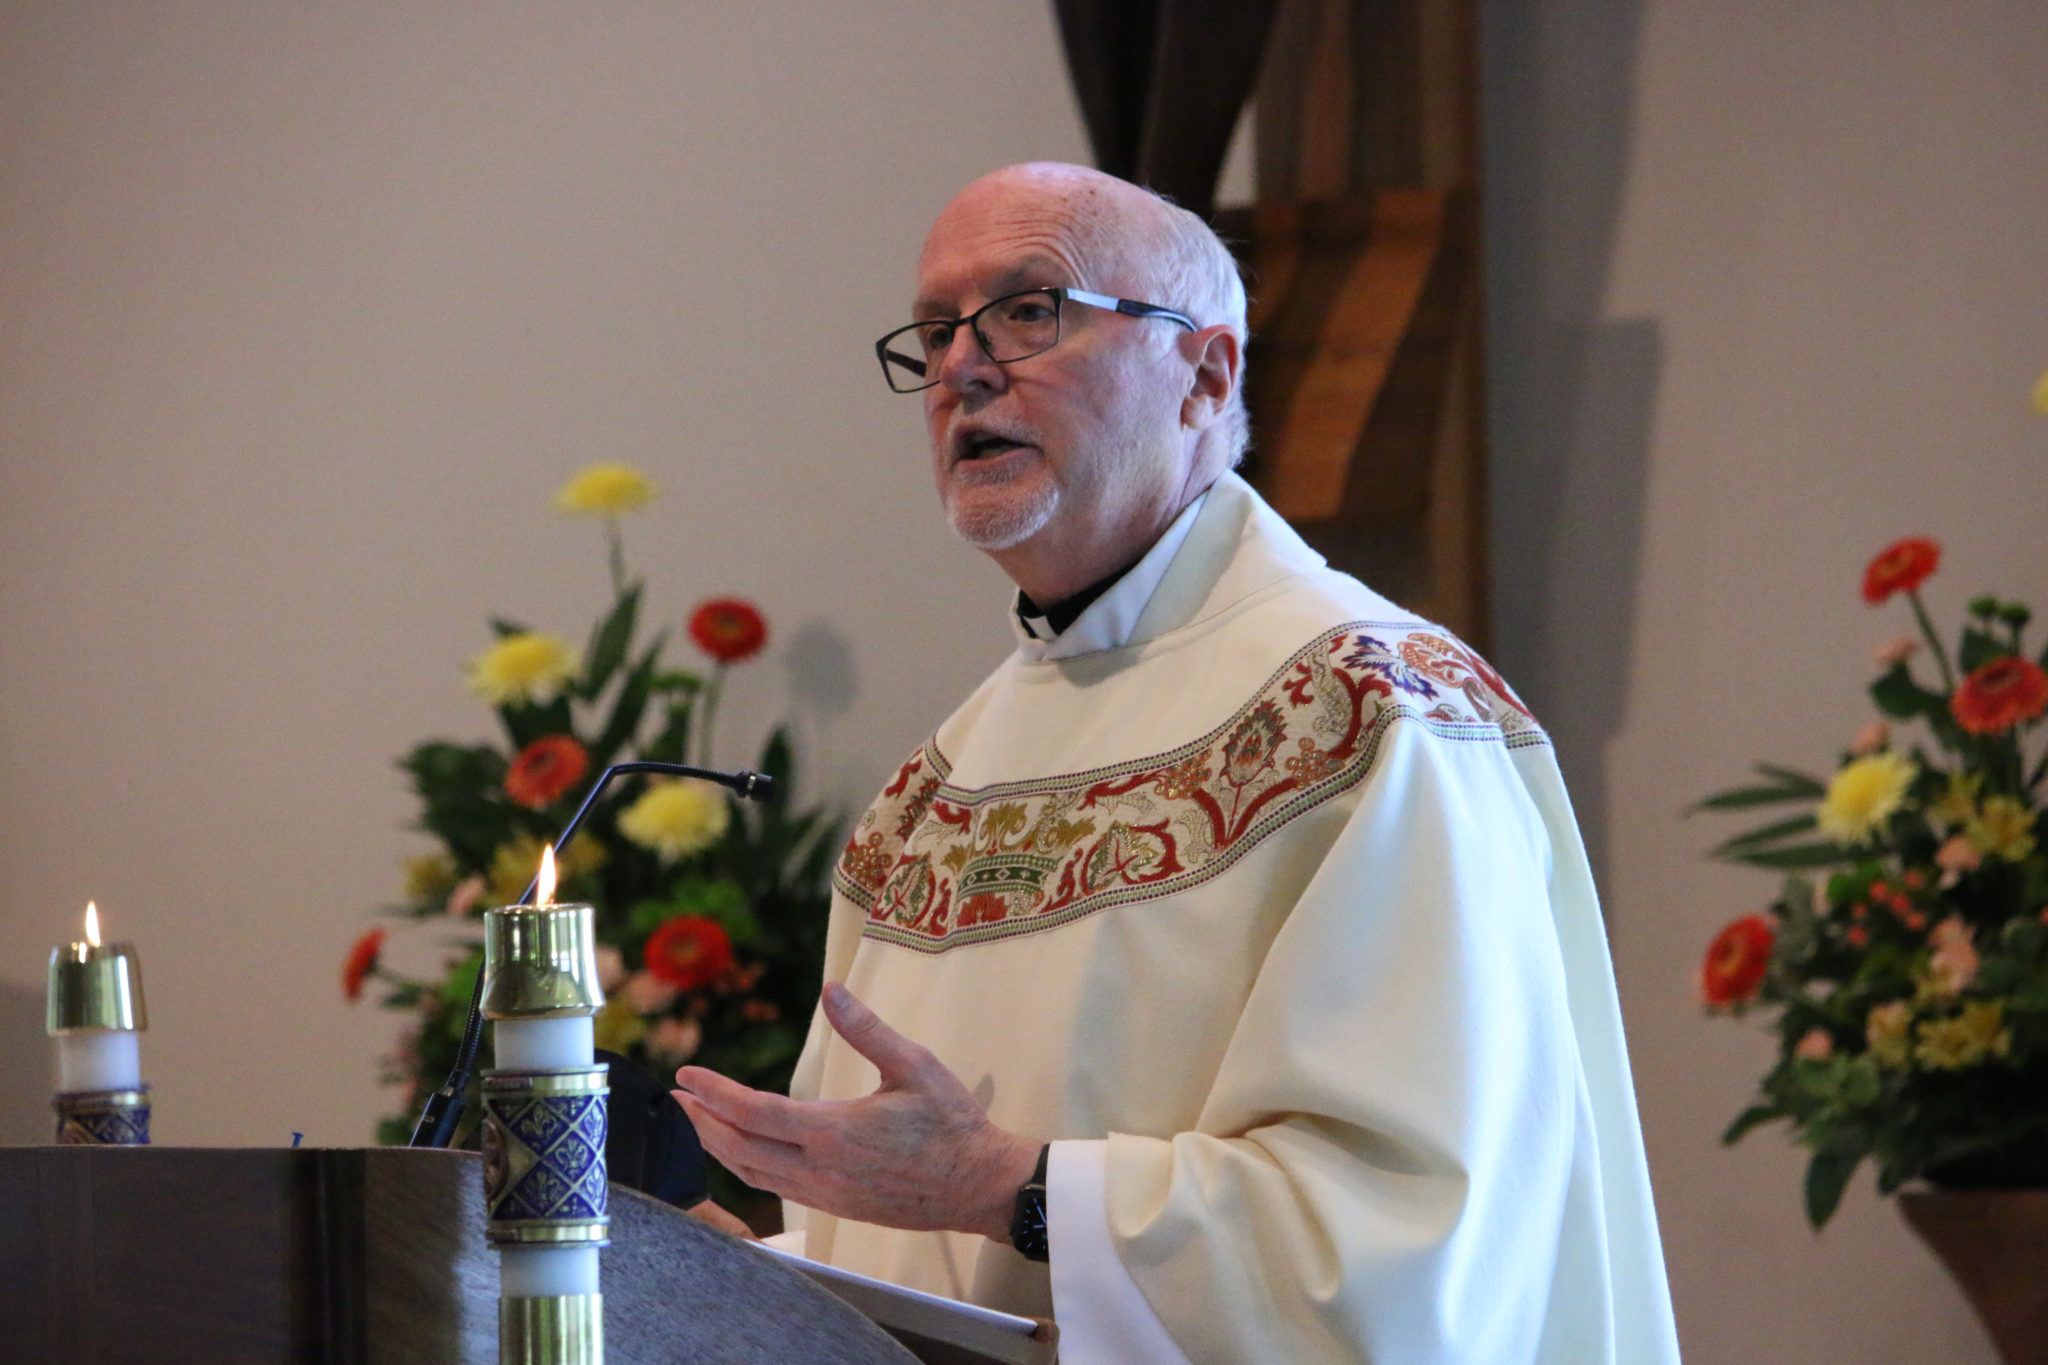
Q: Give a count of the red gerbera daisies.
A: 7